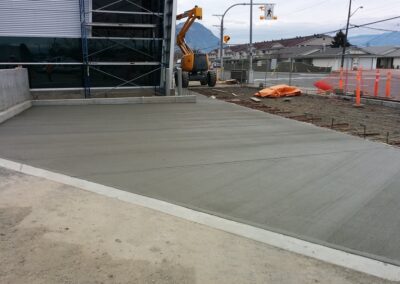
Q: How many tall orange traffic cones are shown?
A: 4